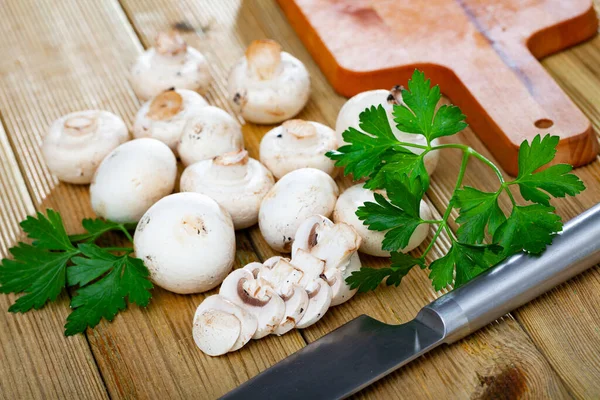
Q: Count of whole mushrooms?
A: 12